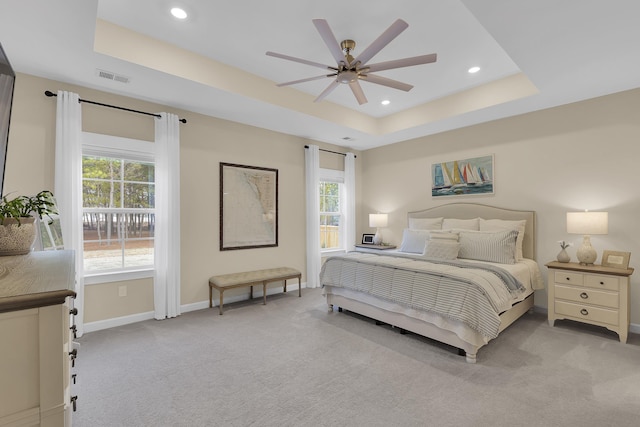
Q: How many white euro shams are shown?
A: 3